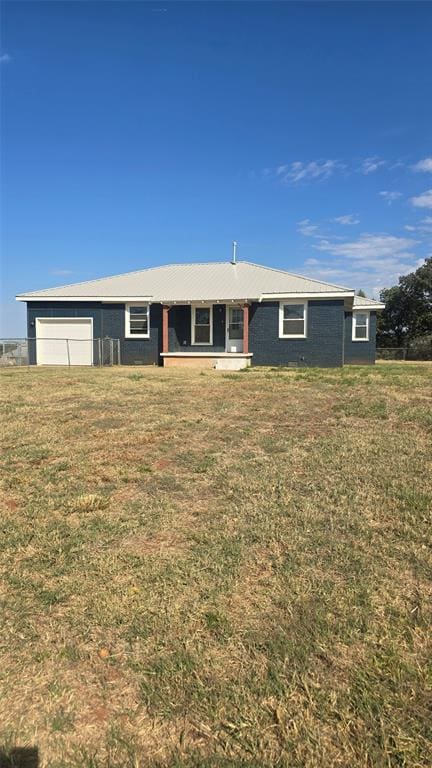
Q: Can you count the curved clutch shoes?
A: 0